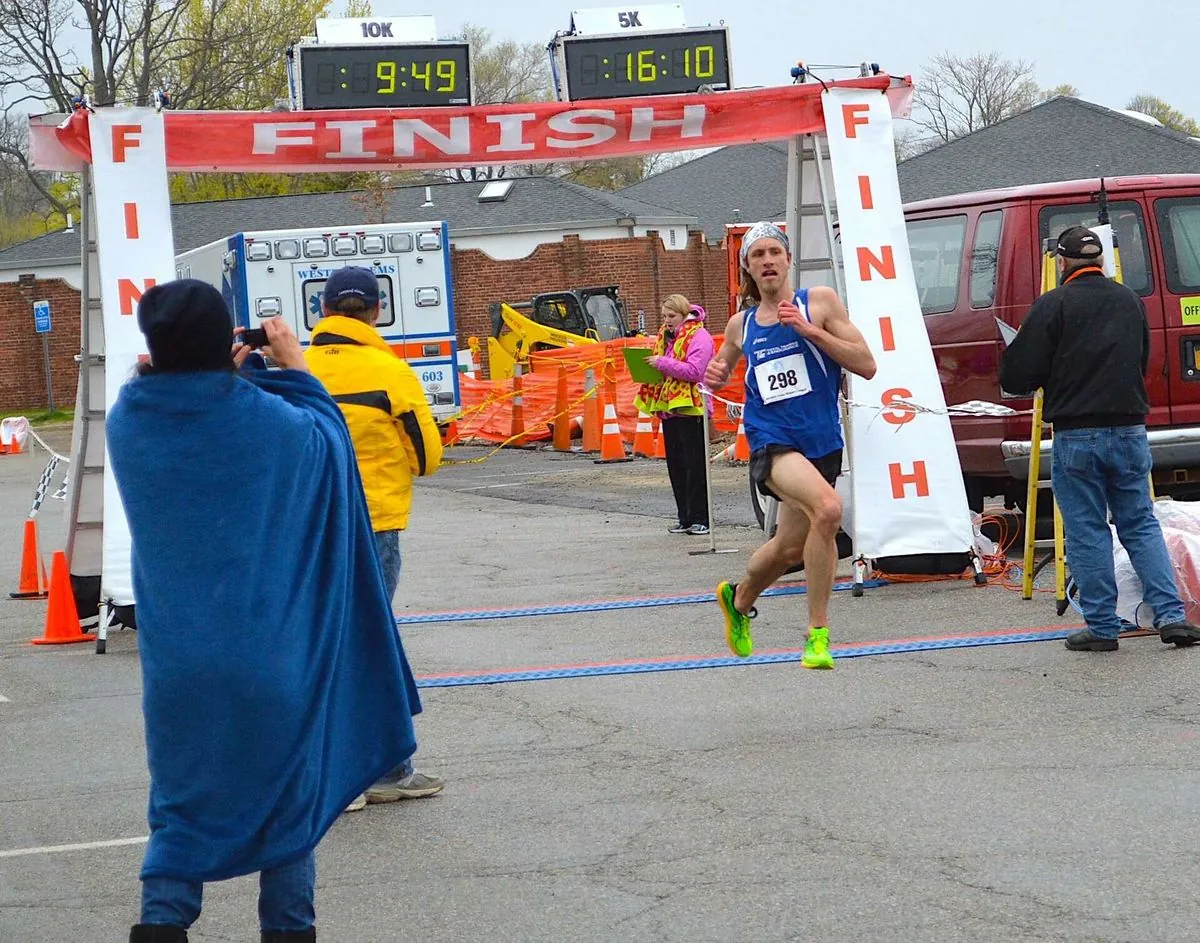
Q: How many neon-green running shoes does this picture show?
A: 2